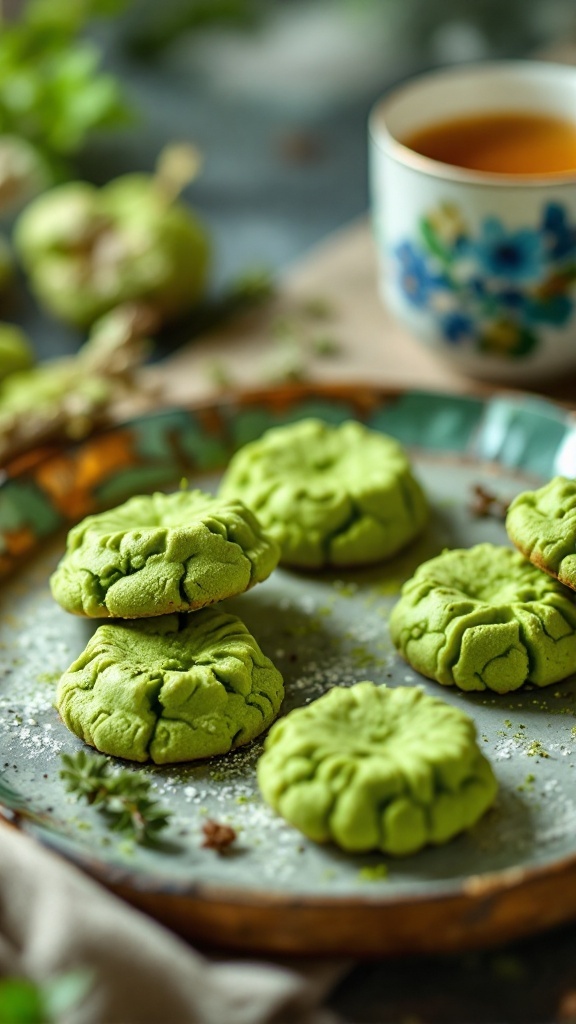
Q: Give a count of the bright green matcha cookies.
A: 6